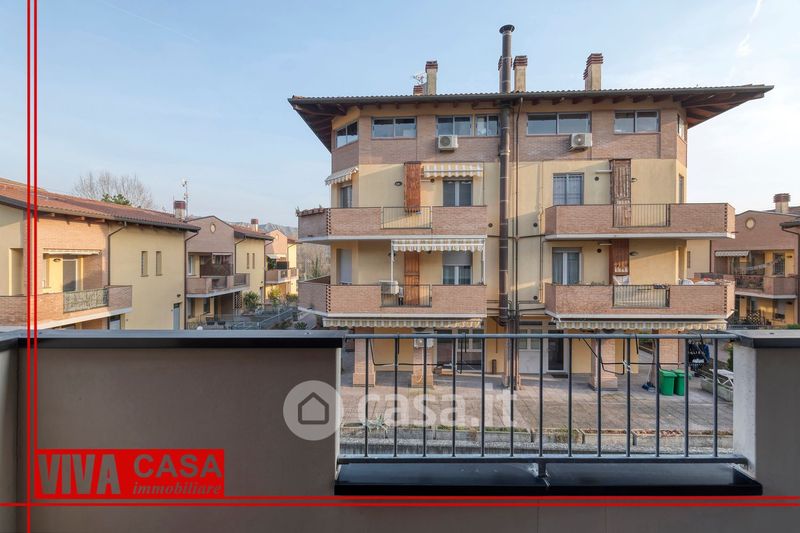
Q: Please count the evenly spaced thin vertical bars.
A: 13